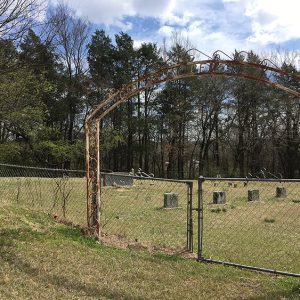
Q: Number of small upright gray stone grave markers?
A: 4